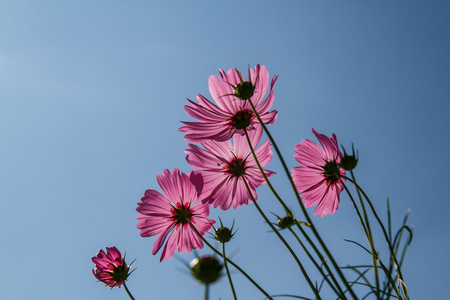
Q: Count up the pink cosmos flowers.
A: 5